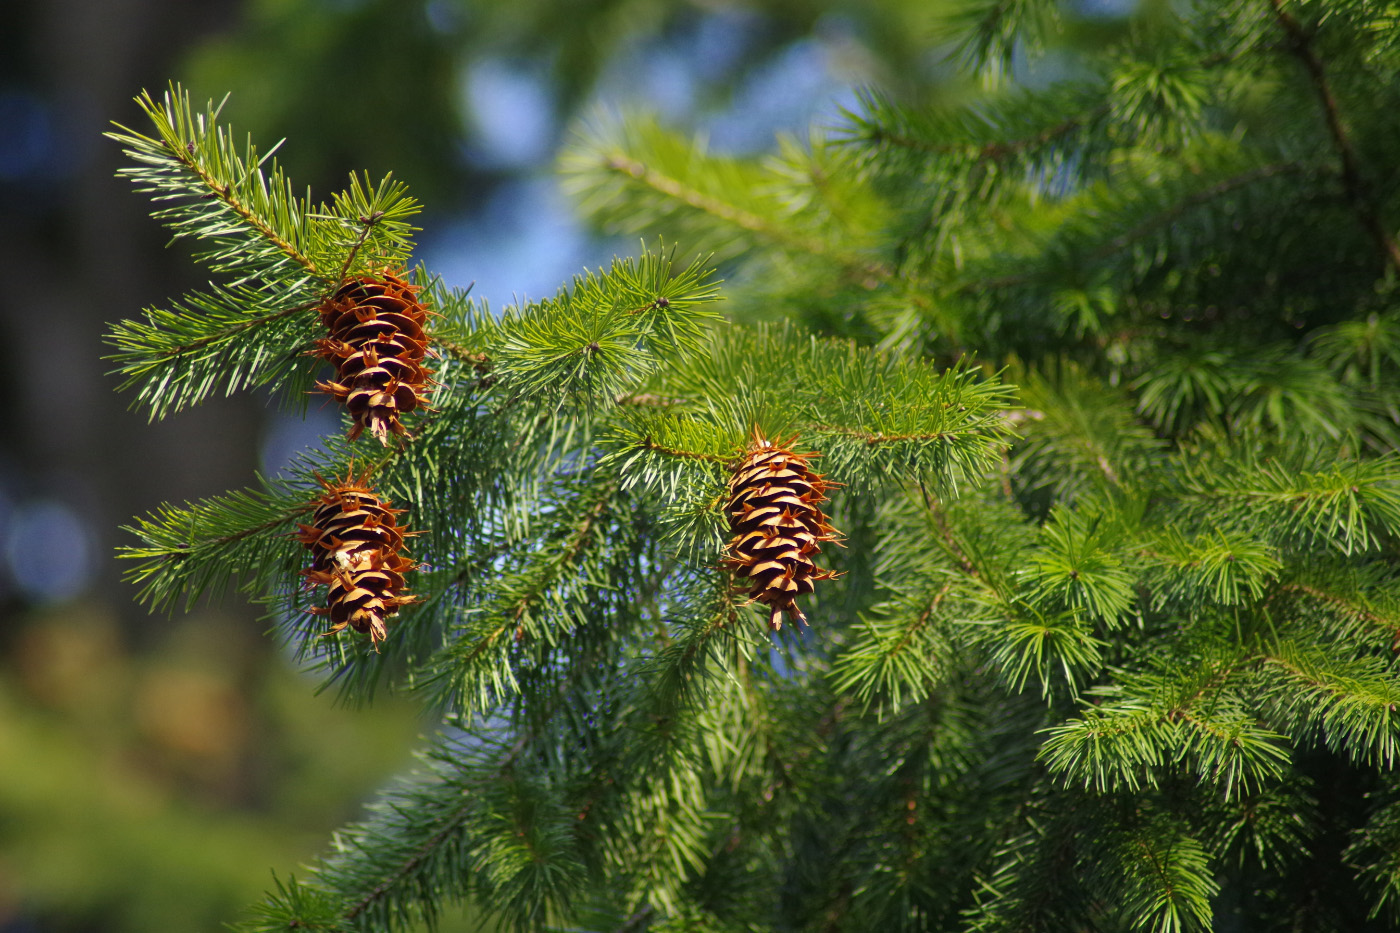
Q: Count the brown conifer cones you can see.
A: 3